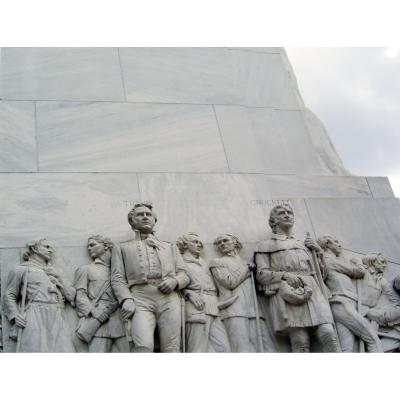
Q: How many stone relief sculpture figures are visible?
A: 8